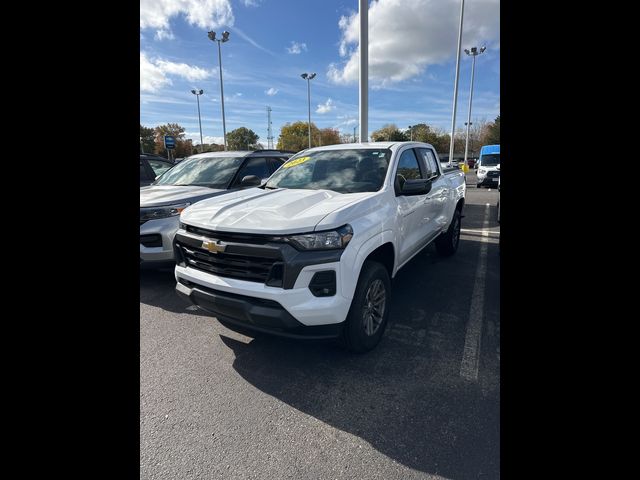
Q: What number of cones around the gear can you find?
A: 0